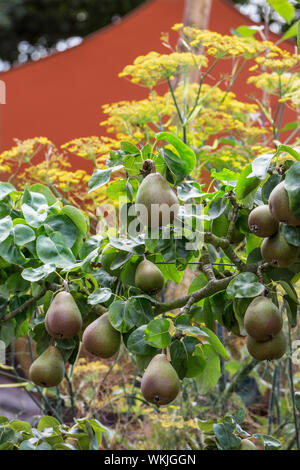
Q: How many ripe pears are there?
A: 11